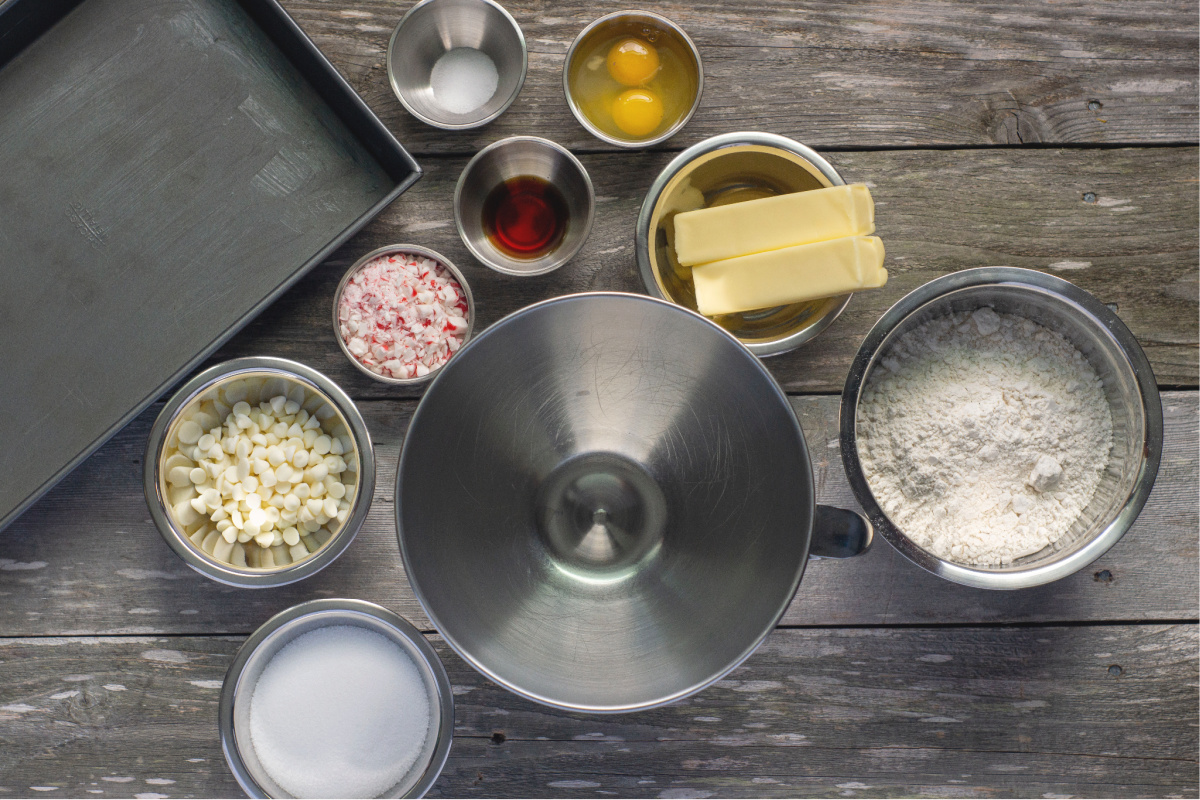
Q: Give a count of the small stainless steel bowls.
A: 4